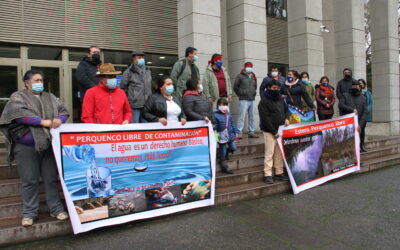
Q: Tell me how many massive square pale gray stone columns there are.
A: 5